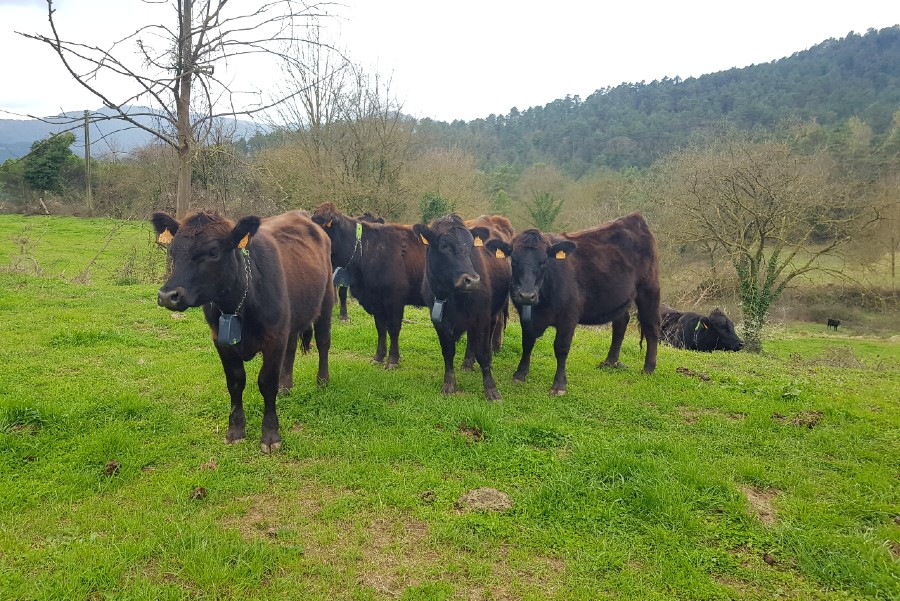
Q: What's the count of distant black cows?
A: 1